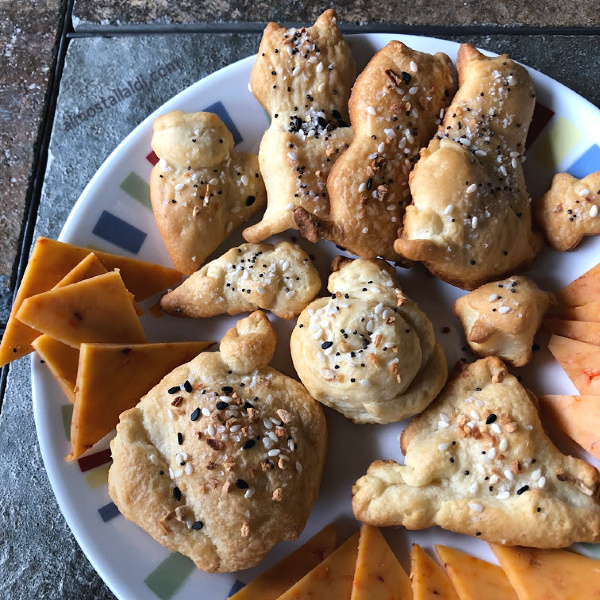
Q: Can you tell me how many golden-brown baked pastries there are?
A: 10